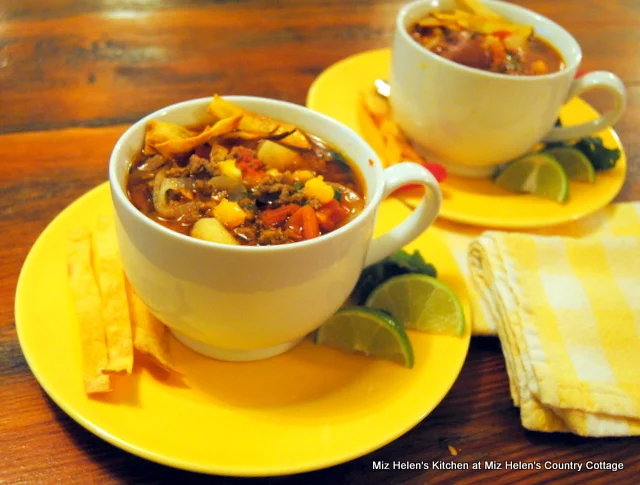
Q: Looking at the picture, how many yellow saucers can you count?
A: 2